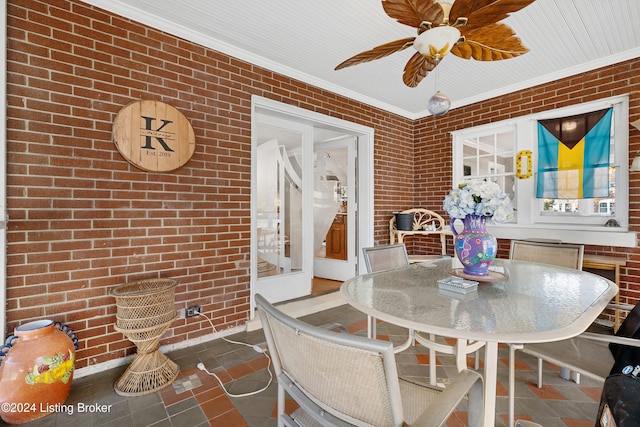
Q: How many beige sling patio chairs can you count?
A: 4